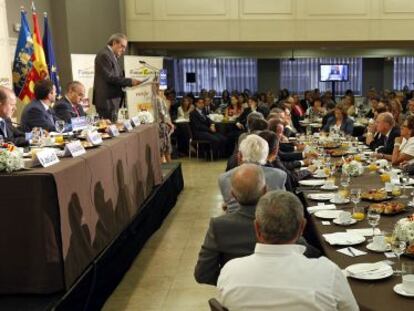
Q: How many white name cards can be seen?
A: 6